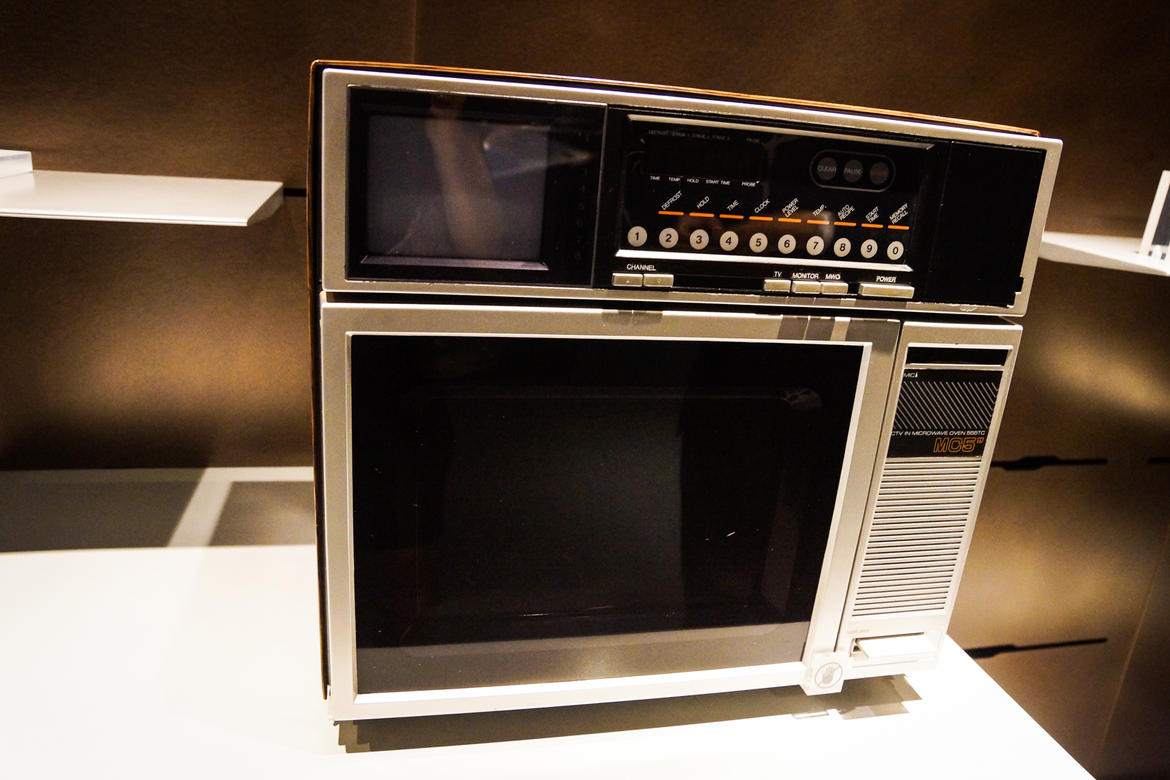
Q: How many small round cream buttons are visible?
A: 10